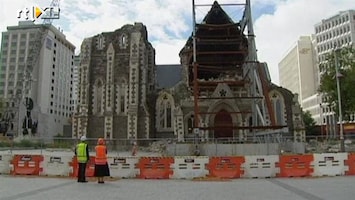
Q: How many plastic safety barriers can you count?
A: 12